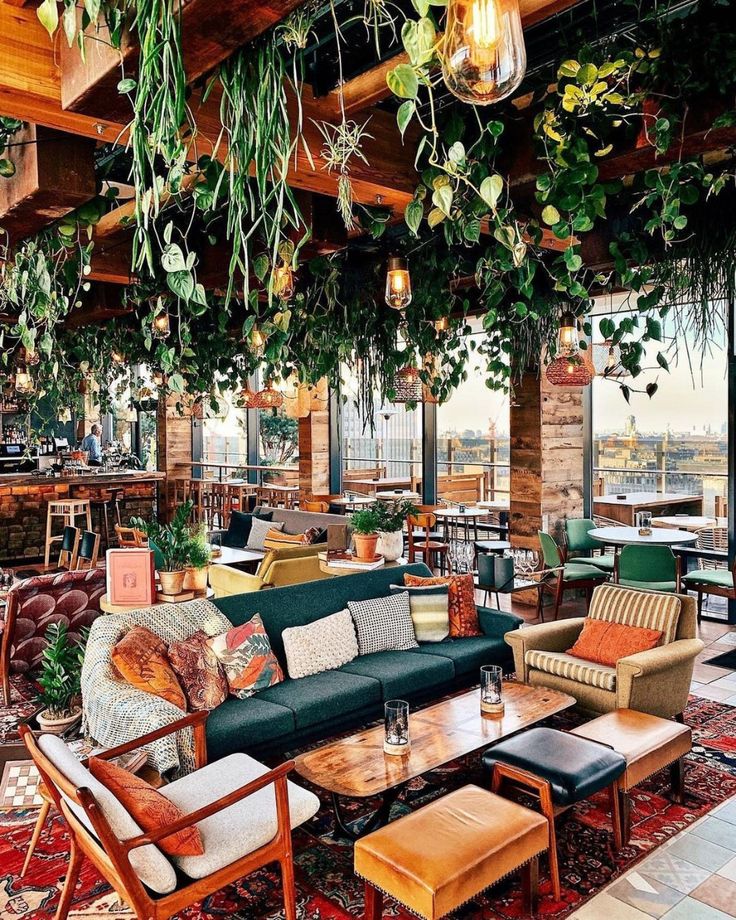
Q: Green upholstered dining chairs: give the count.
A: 4